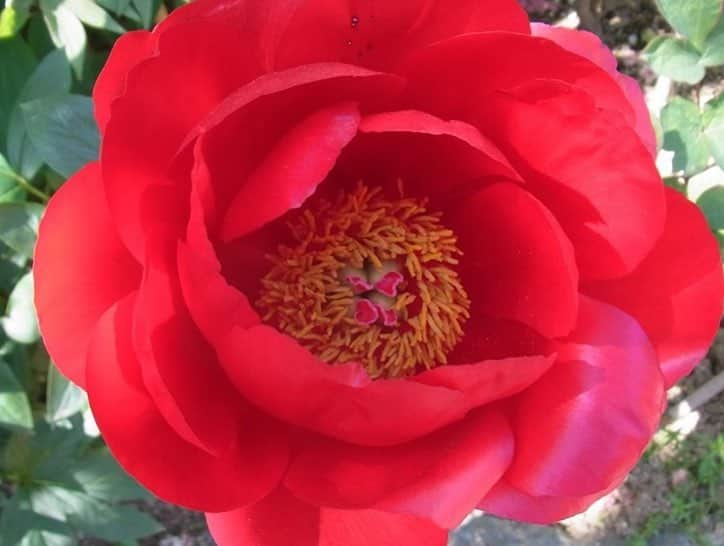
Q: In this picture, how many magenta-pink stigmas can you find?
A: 4